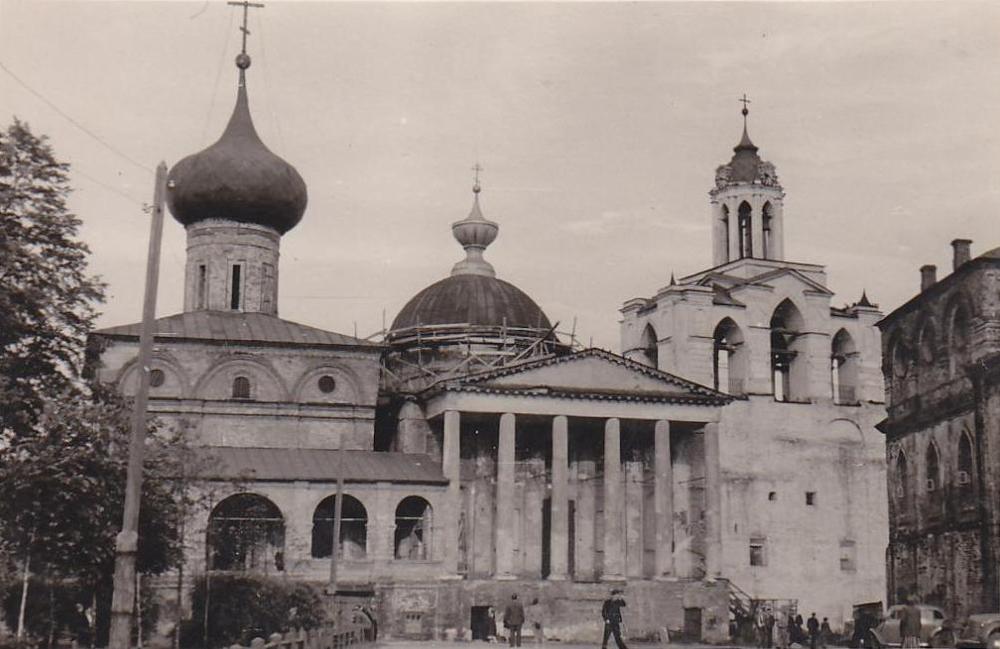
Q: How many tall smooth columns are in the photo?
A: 6